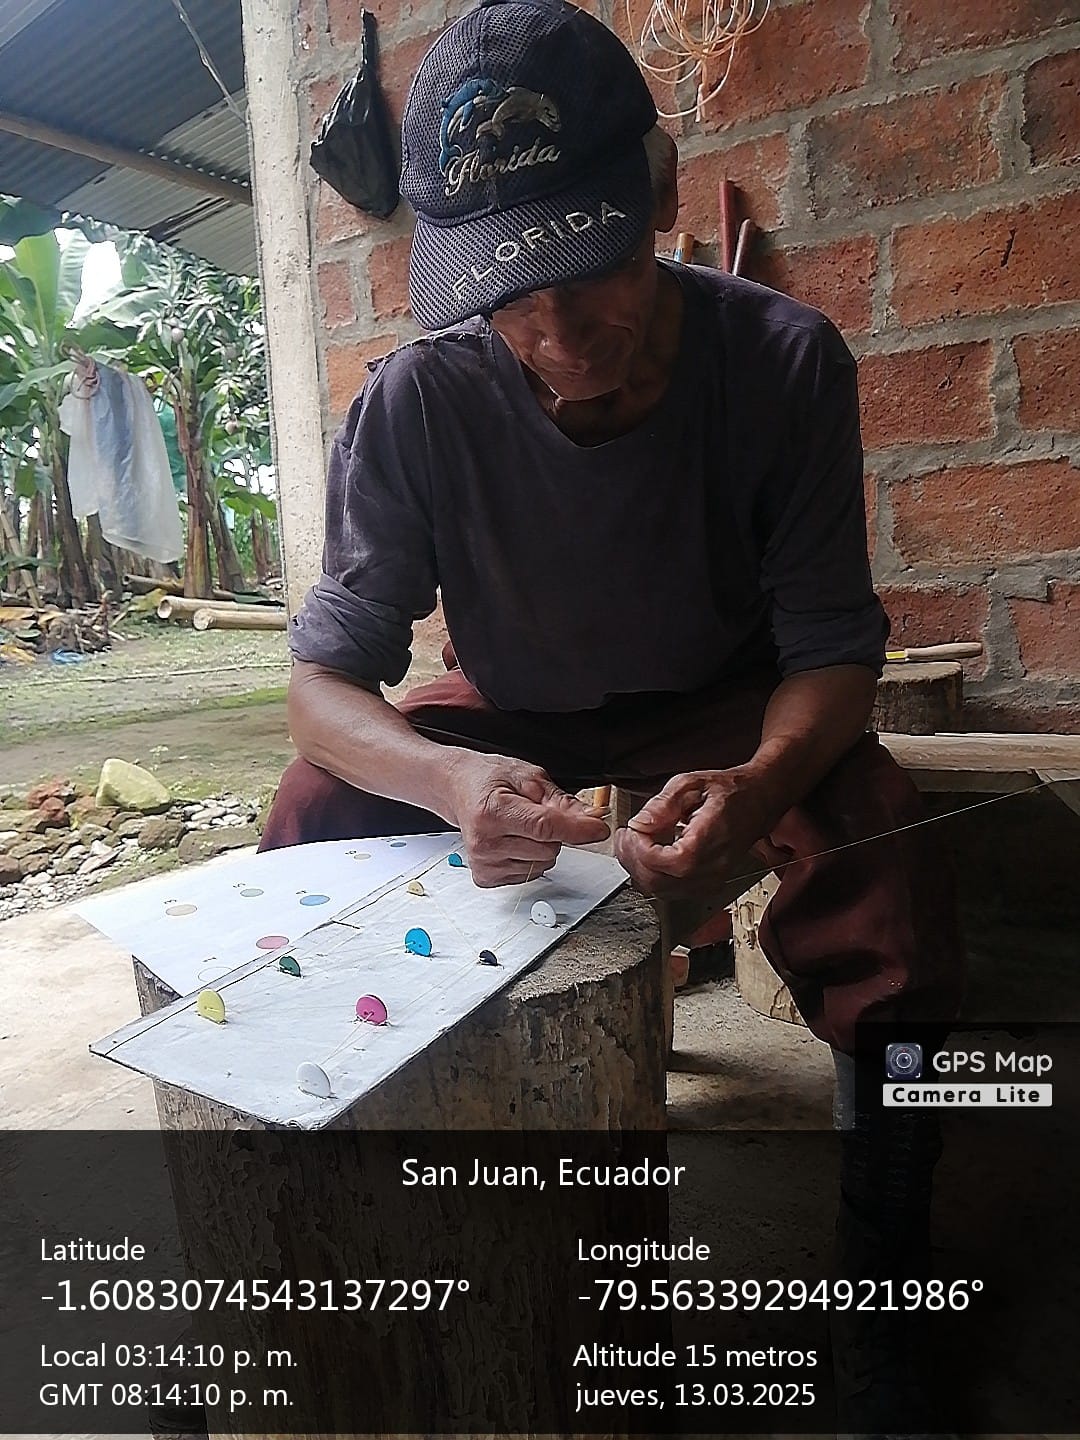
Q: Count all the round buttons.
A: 9